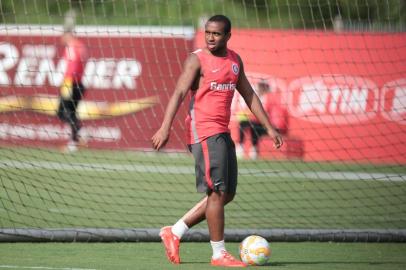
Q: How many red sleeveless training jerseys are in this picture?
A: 1